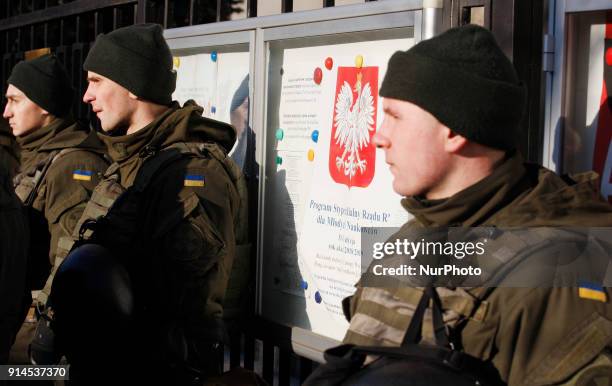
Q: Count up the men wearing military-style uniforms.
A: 3